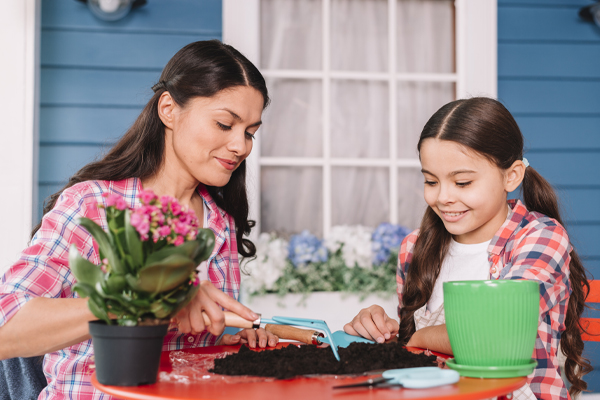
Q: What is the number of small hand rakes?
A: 1